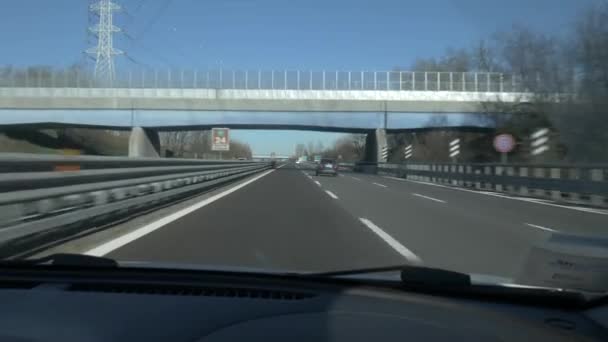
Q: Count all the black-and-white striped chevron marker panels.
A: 4